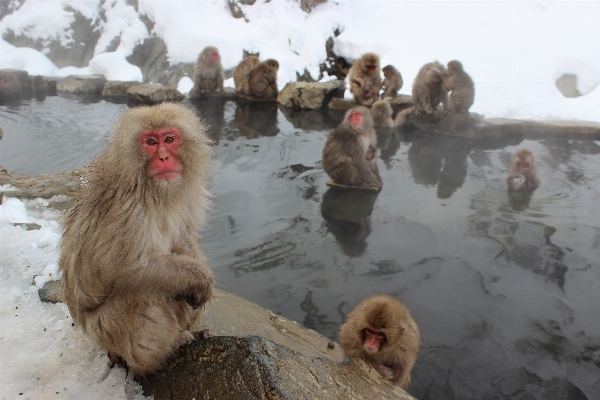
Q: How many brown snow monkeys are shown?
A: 12